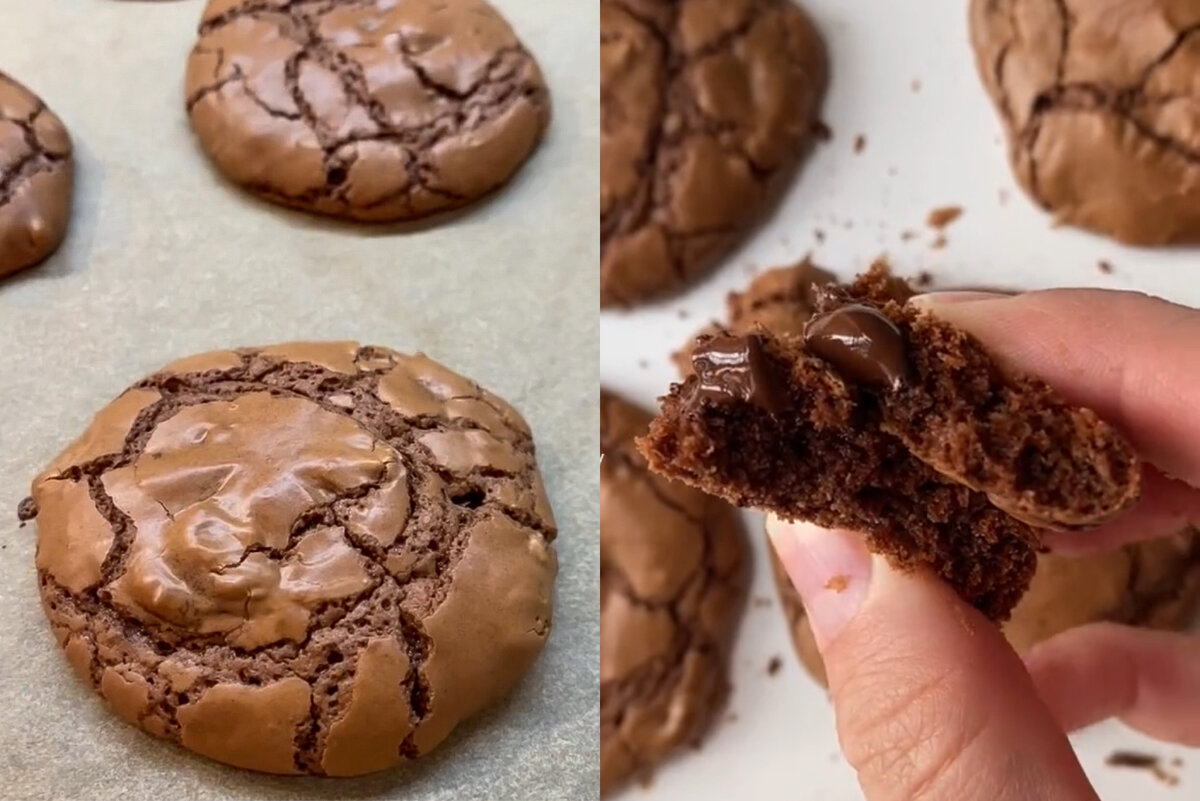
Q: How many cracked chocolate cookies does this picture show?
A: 8